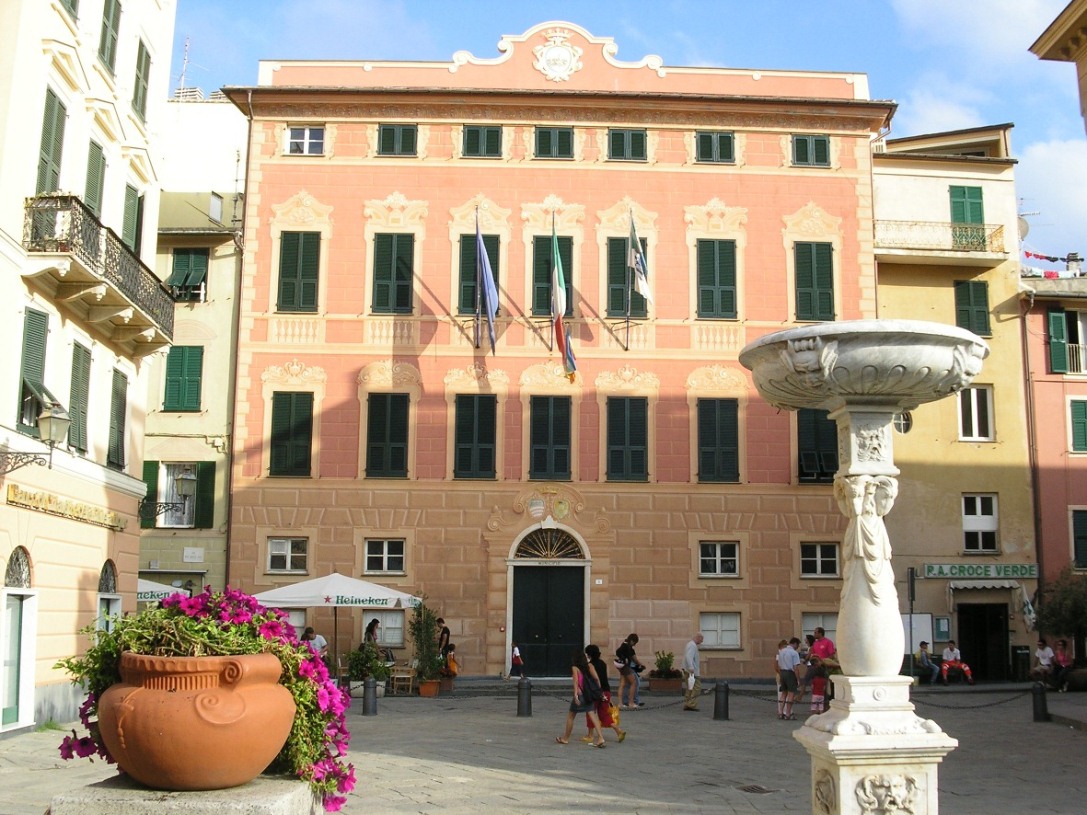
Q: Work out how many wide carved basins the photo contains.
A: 1